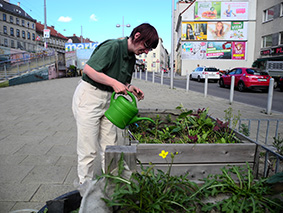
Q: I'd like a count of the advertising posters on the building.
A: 7